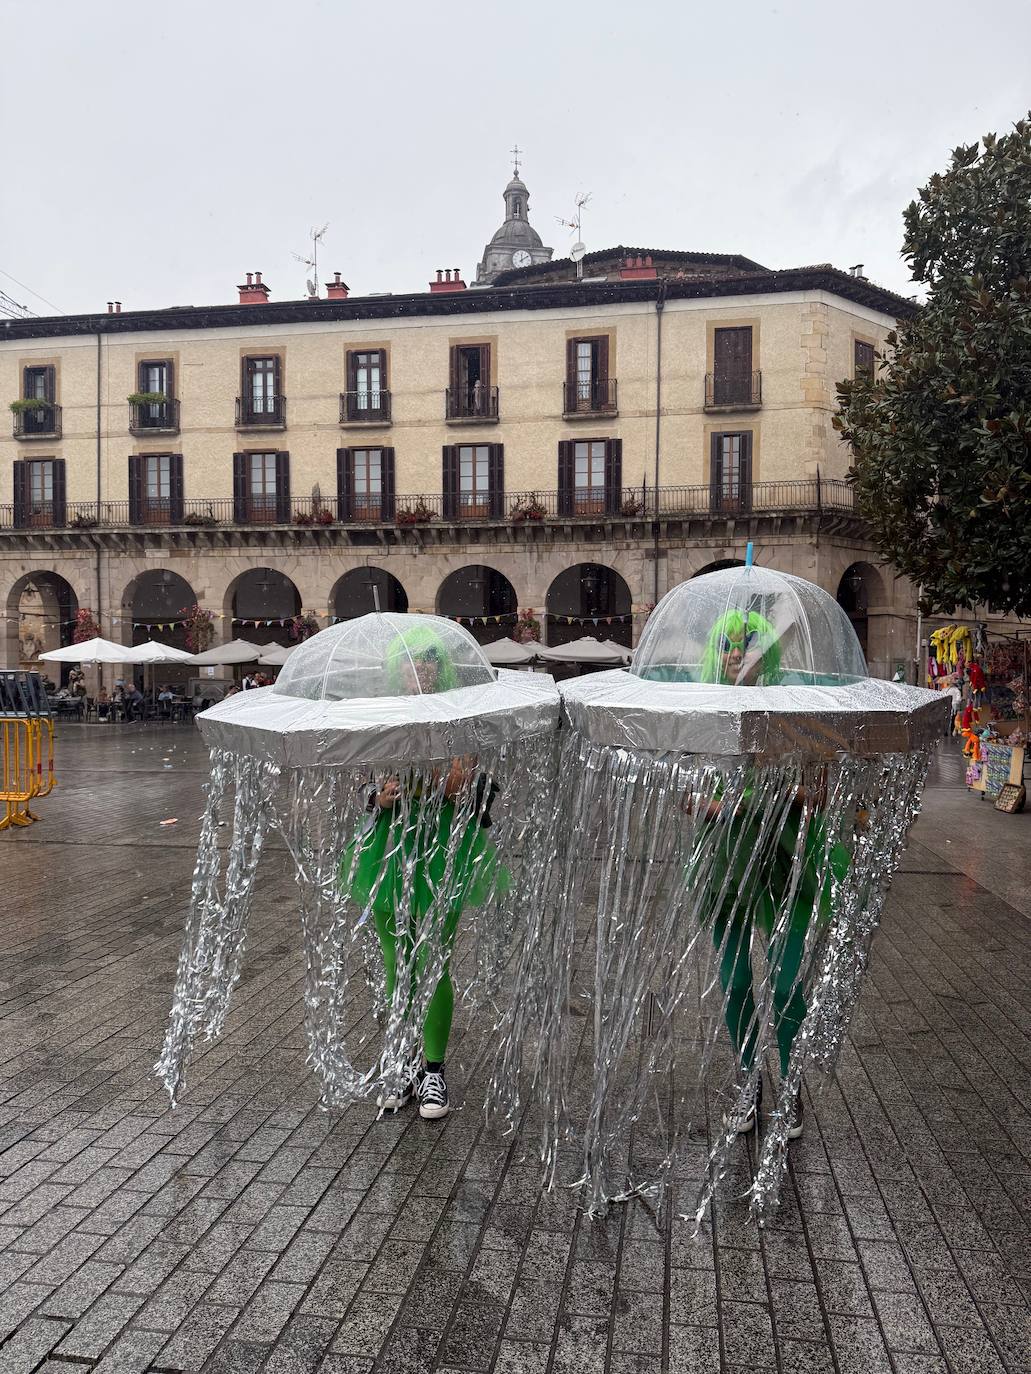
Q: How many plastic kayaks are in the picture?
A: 0